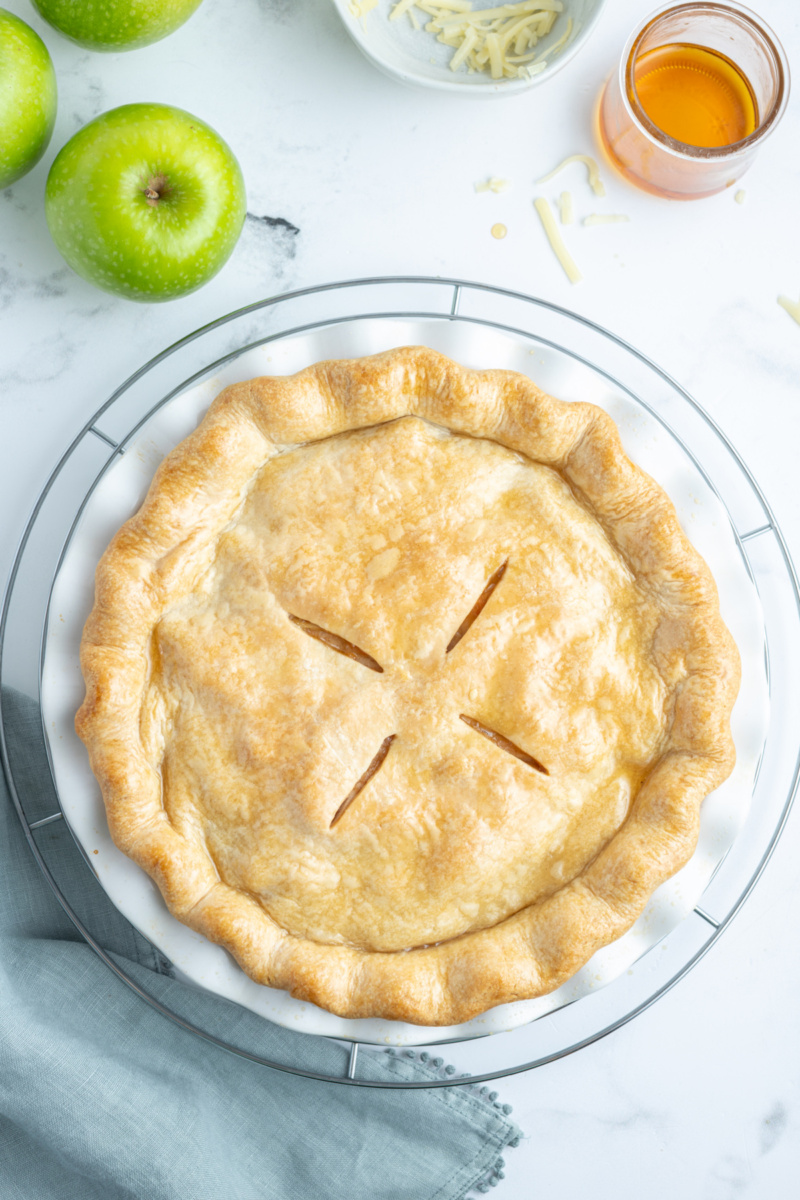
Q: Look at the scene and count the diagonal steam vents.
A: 4